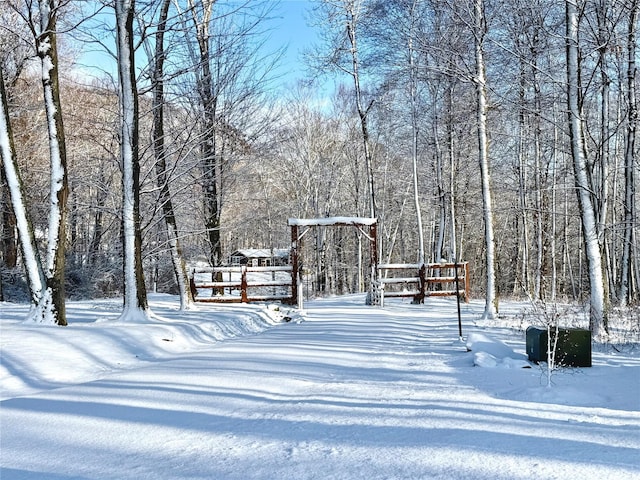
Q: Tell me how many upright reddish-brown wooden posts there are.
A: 6